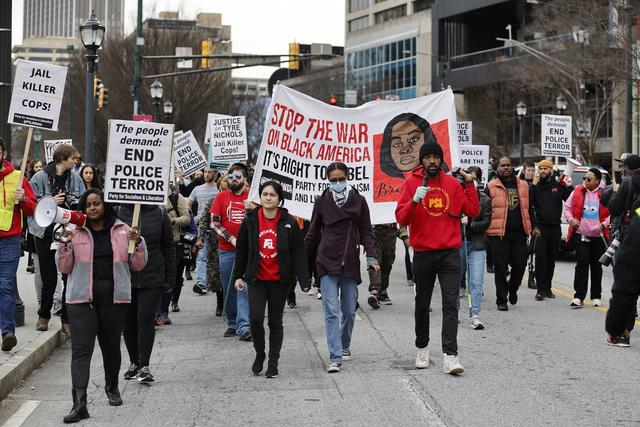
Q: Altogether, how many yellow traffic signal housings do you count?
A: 4